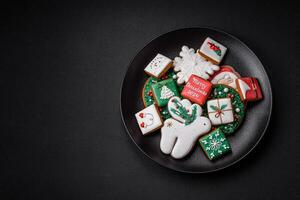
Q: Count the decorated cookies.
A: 13